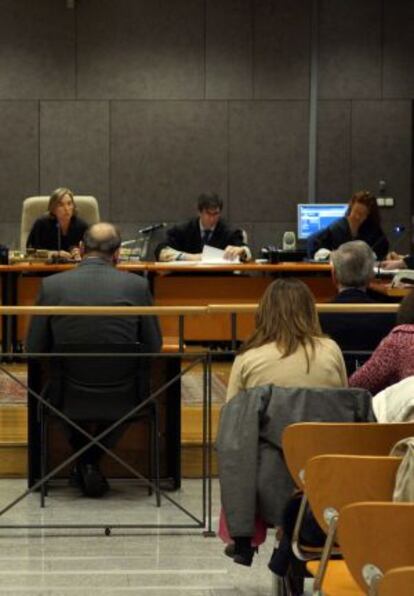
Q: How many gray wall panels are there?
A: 12